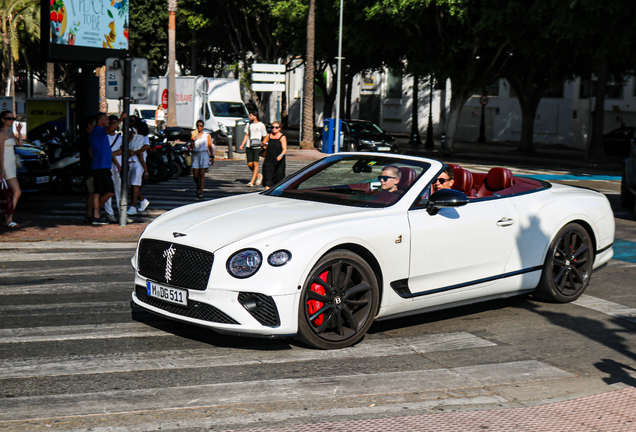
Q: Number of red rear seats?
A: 2